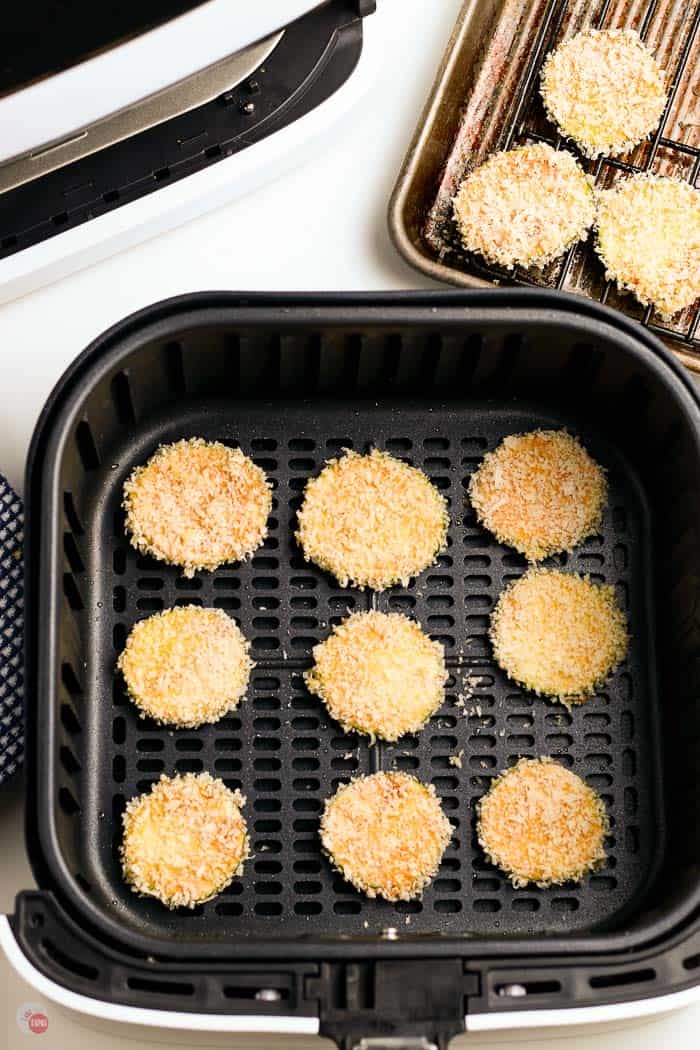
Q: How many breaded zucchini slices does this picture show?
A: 12